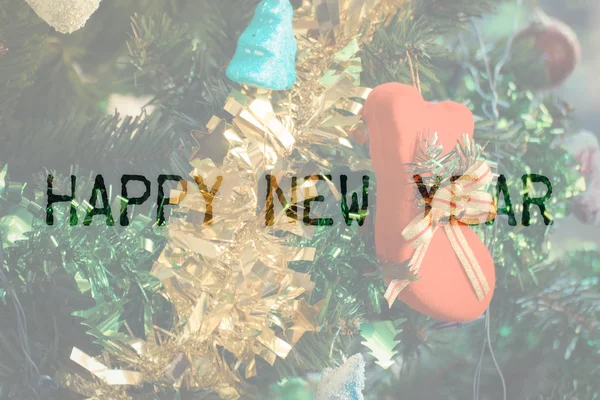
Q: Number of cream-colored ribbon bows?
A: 1